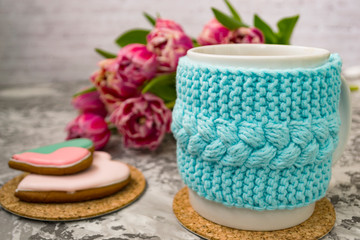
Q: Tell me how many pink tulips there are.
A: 8